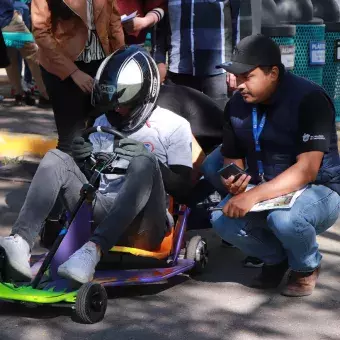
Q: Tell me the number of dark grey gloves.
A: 2